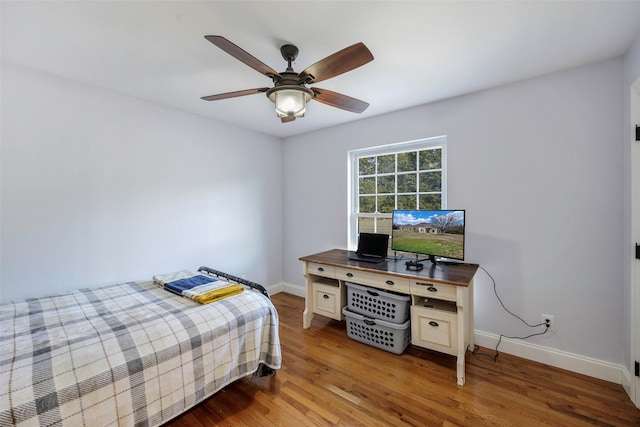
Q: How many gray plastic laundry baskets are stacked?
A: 2